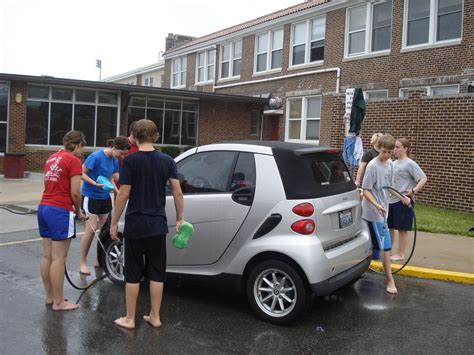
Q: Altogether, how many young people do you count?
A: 7